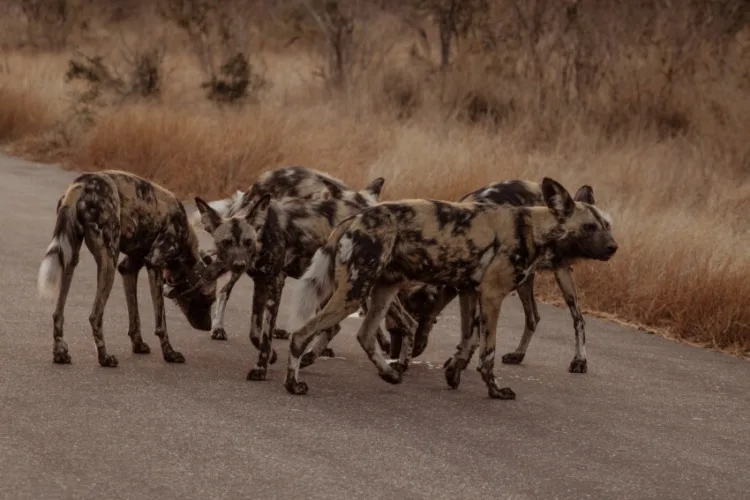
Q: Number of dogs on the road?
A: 5